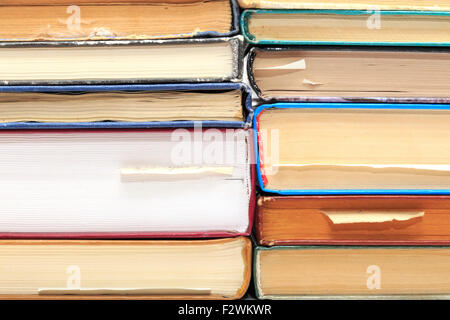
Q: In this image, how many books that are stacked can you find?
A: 11